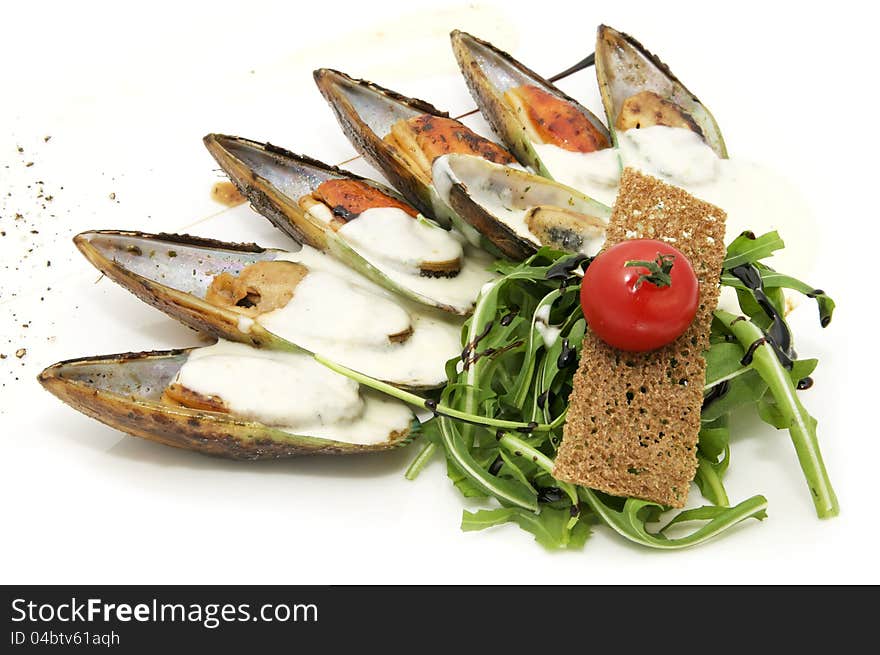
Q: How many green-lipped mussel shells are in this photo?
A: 7